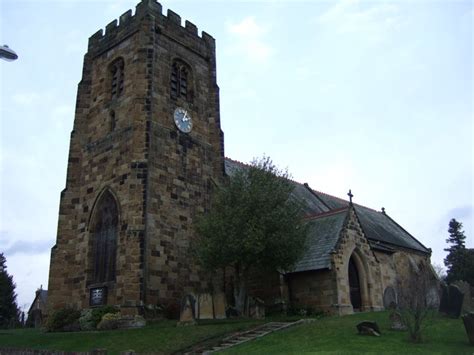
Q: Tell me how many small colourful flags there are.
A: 0